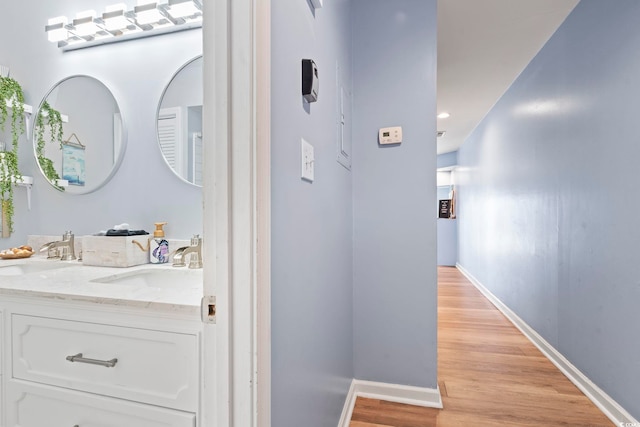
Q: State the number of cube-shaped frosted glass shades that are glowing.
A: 5